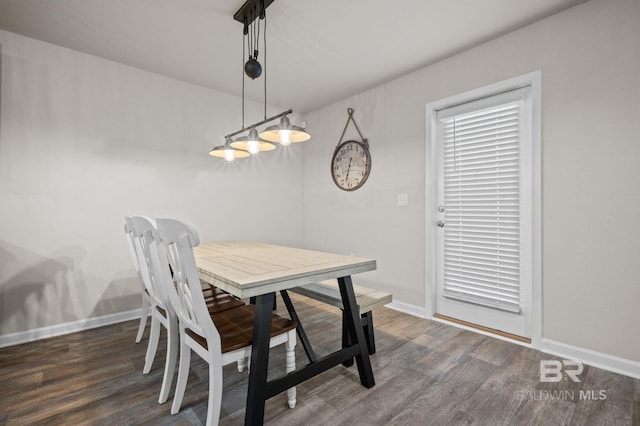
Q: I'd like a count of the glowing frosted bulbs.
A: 3